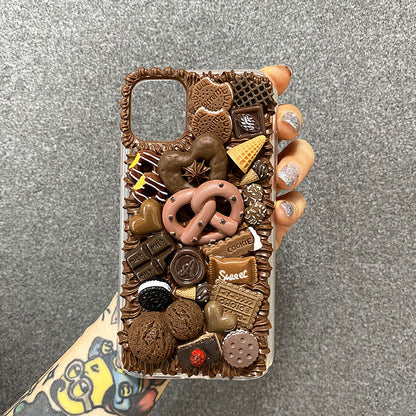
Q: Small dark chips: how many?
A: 10